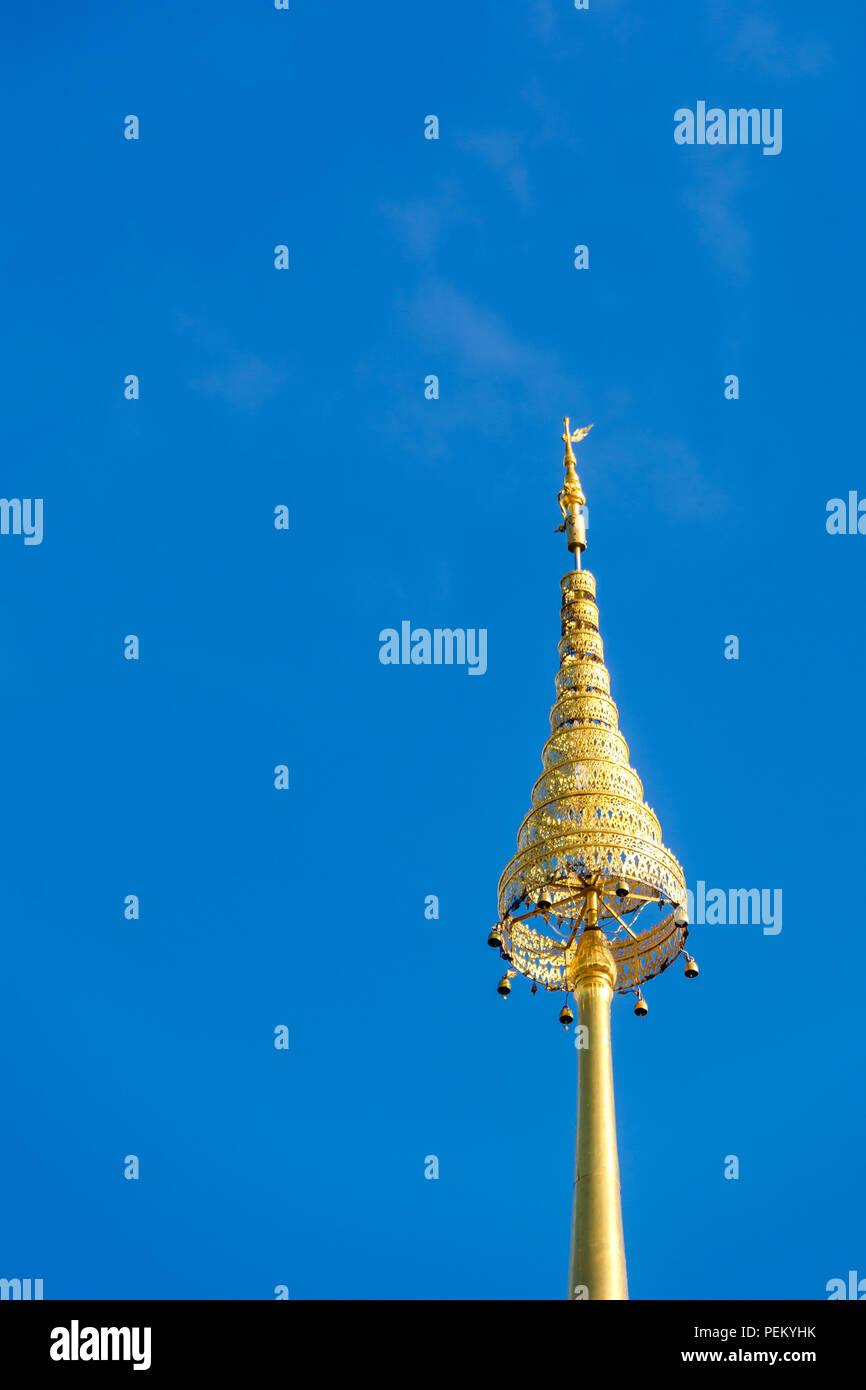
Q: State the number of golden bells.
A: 8